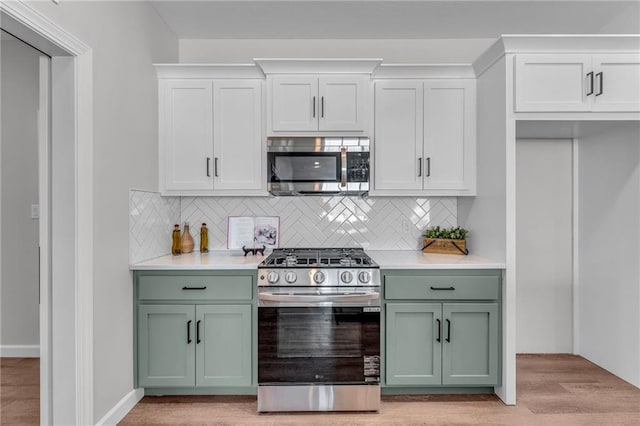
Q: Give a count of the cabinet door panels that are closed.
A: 12